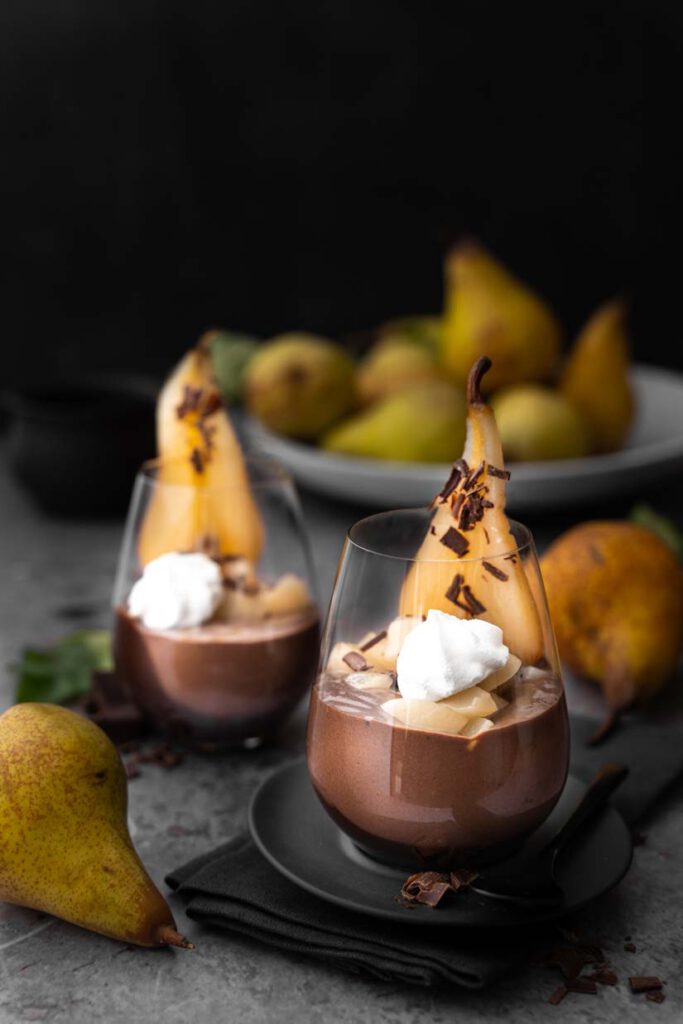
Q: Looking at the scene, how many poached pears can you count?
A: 2